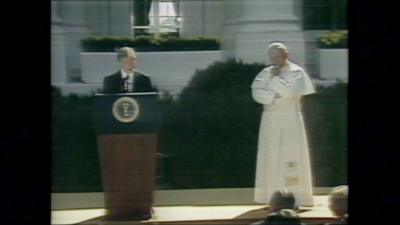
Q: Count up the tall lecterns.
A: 1